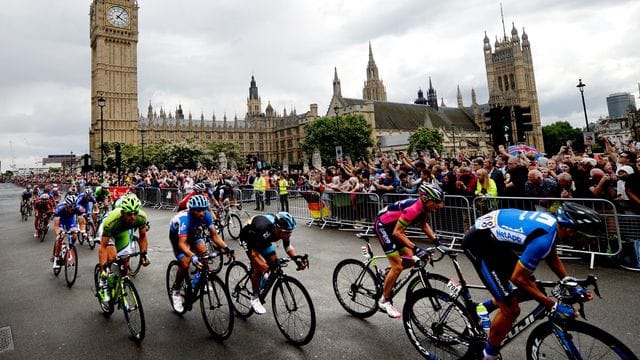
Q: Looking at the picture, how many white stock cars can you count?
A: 0